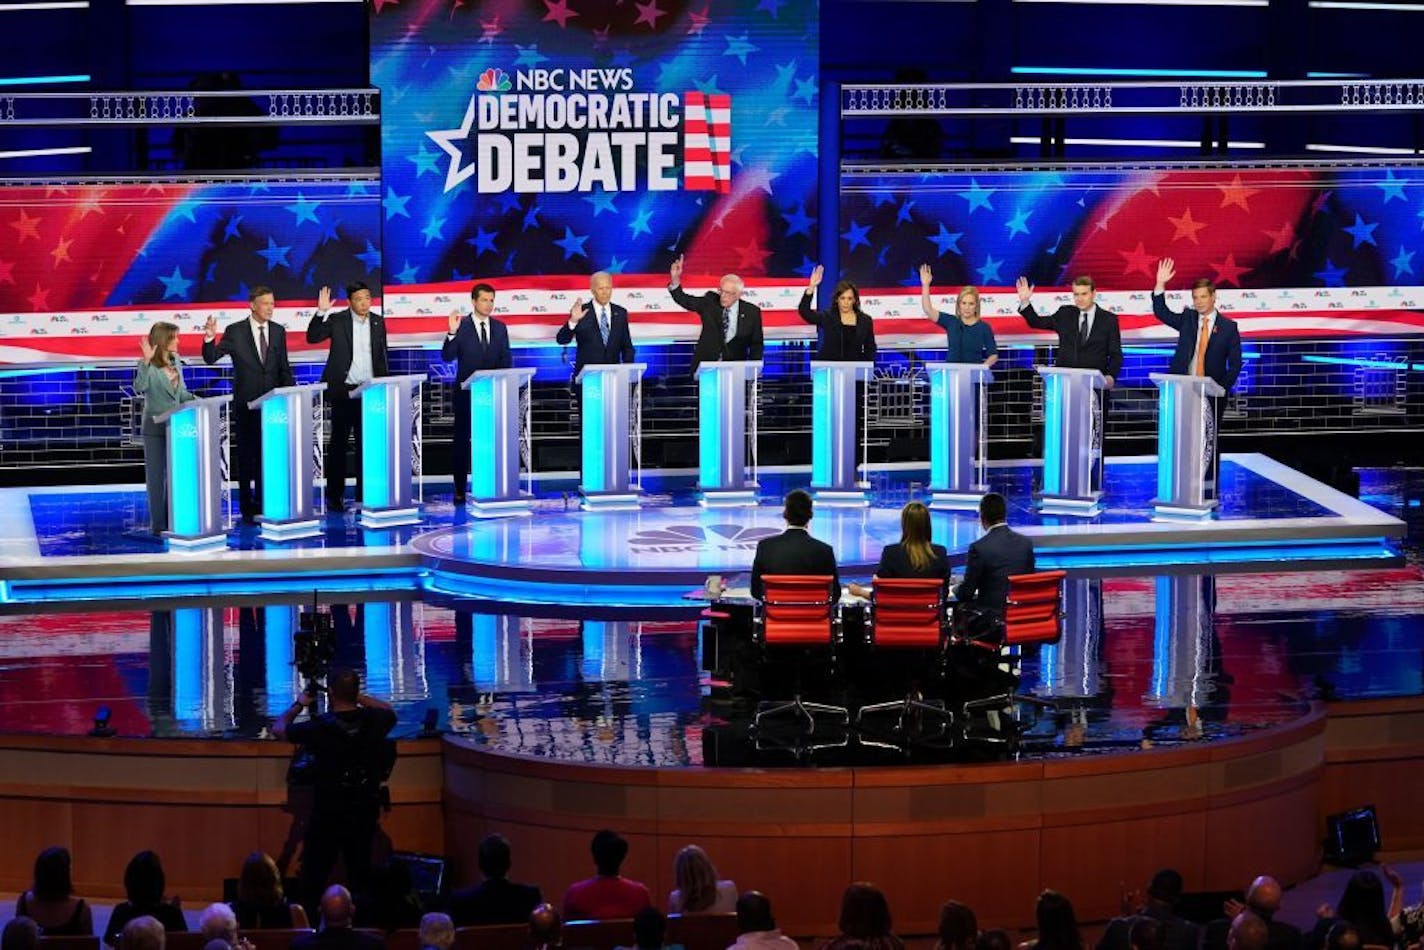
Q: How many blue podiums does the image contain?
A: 10